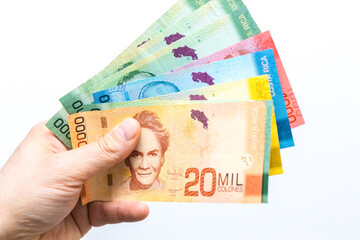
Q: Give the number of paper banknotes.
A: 8